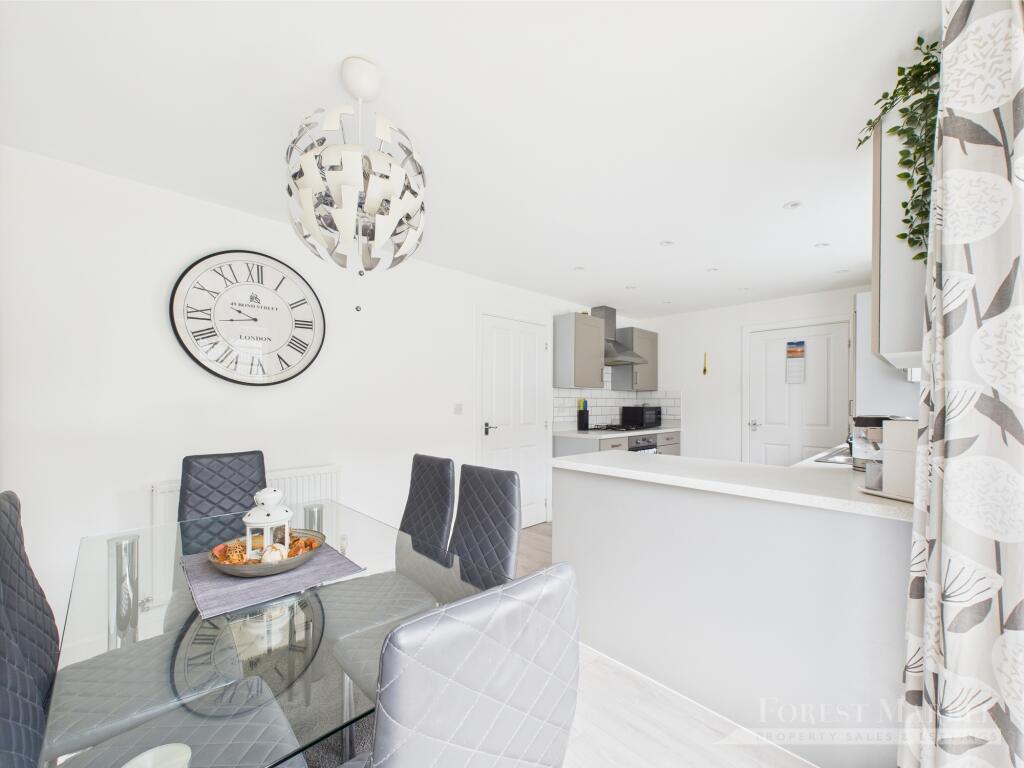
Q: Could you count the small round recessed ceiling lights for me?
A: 9